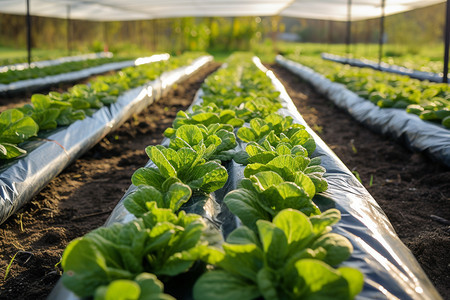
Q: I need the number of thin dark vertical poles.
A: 5